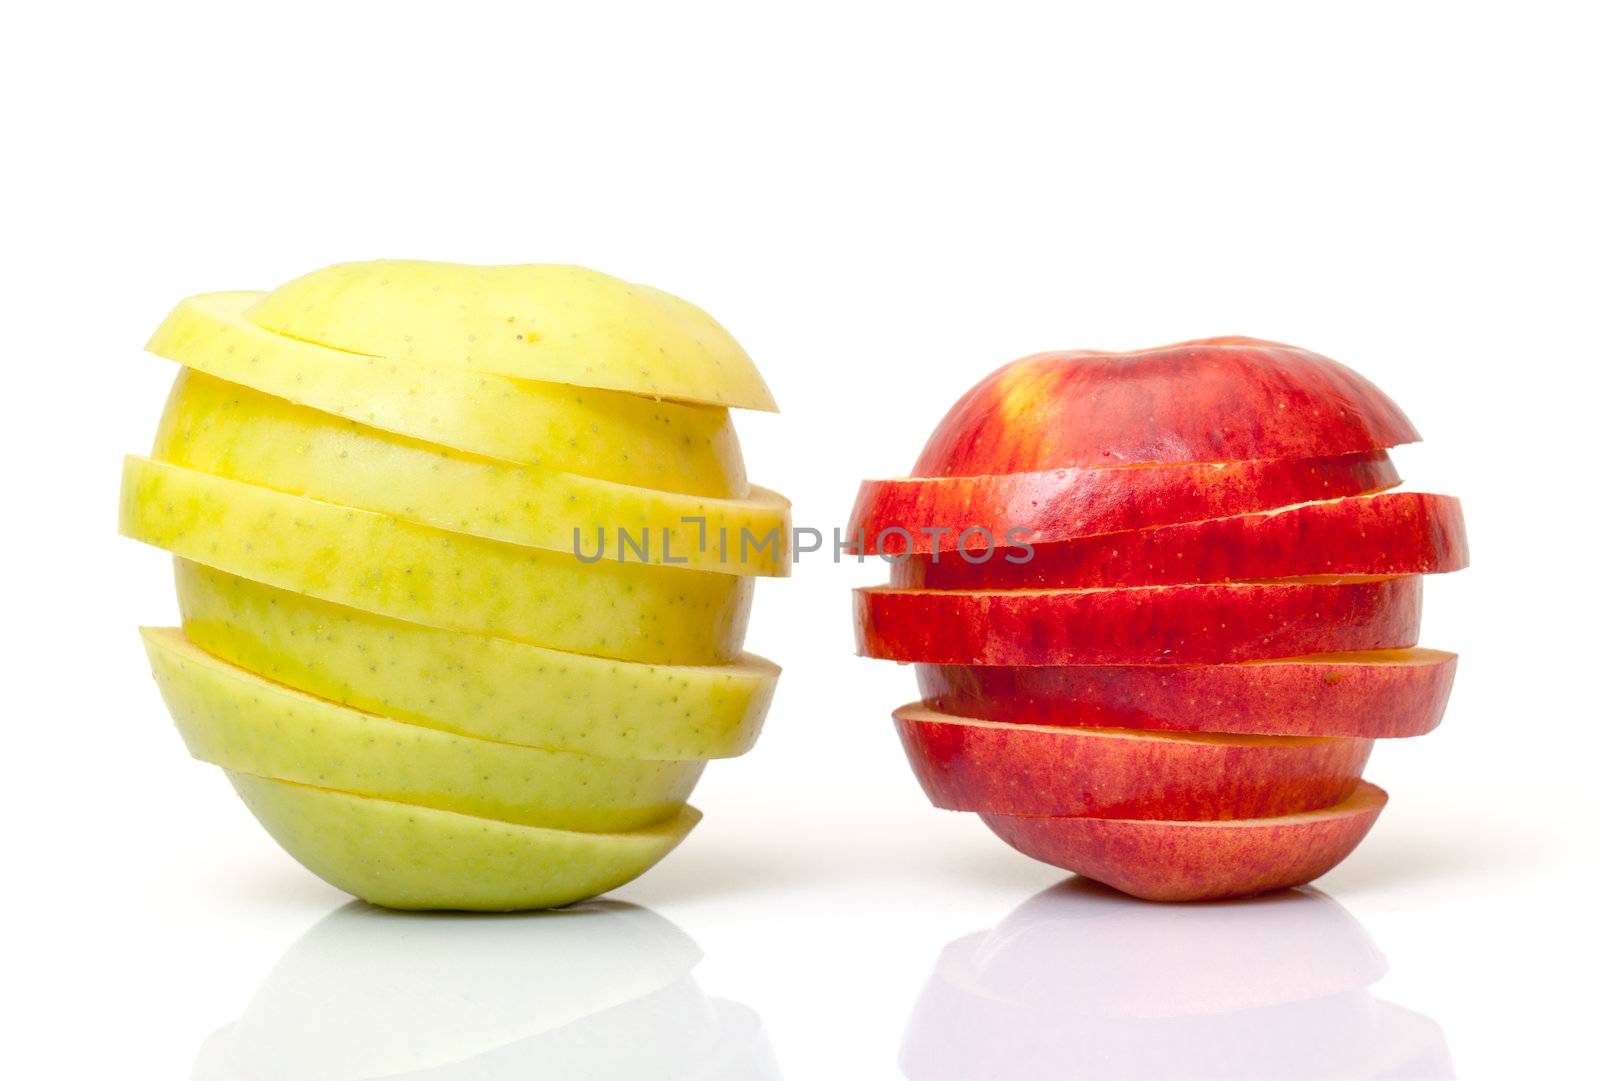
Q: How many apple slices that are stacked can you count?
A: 14